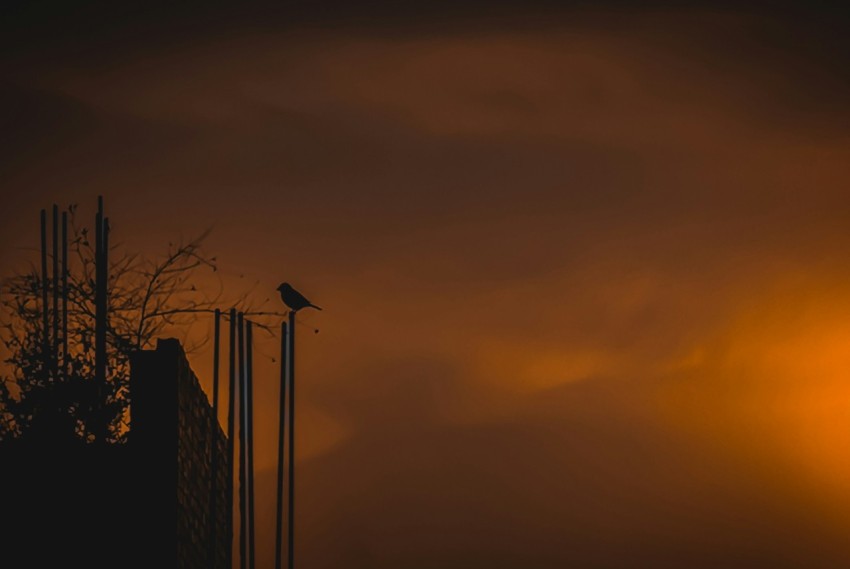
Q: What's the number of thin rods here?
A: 12